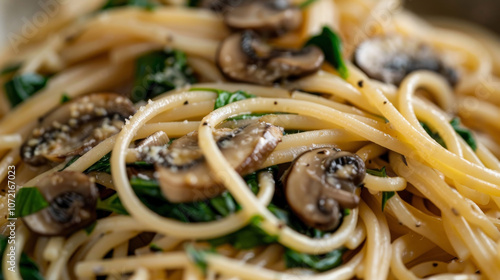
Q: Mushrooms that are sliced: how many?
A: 7